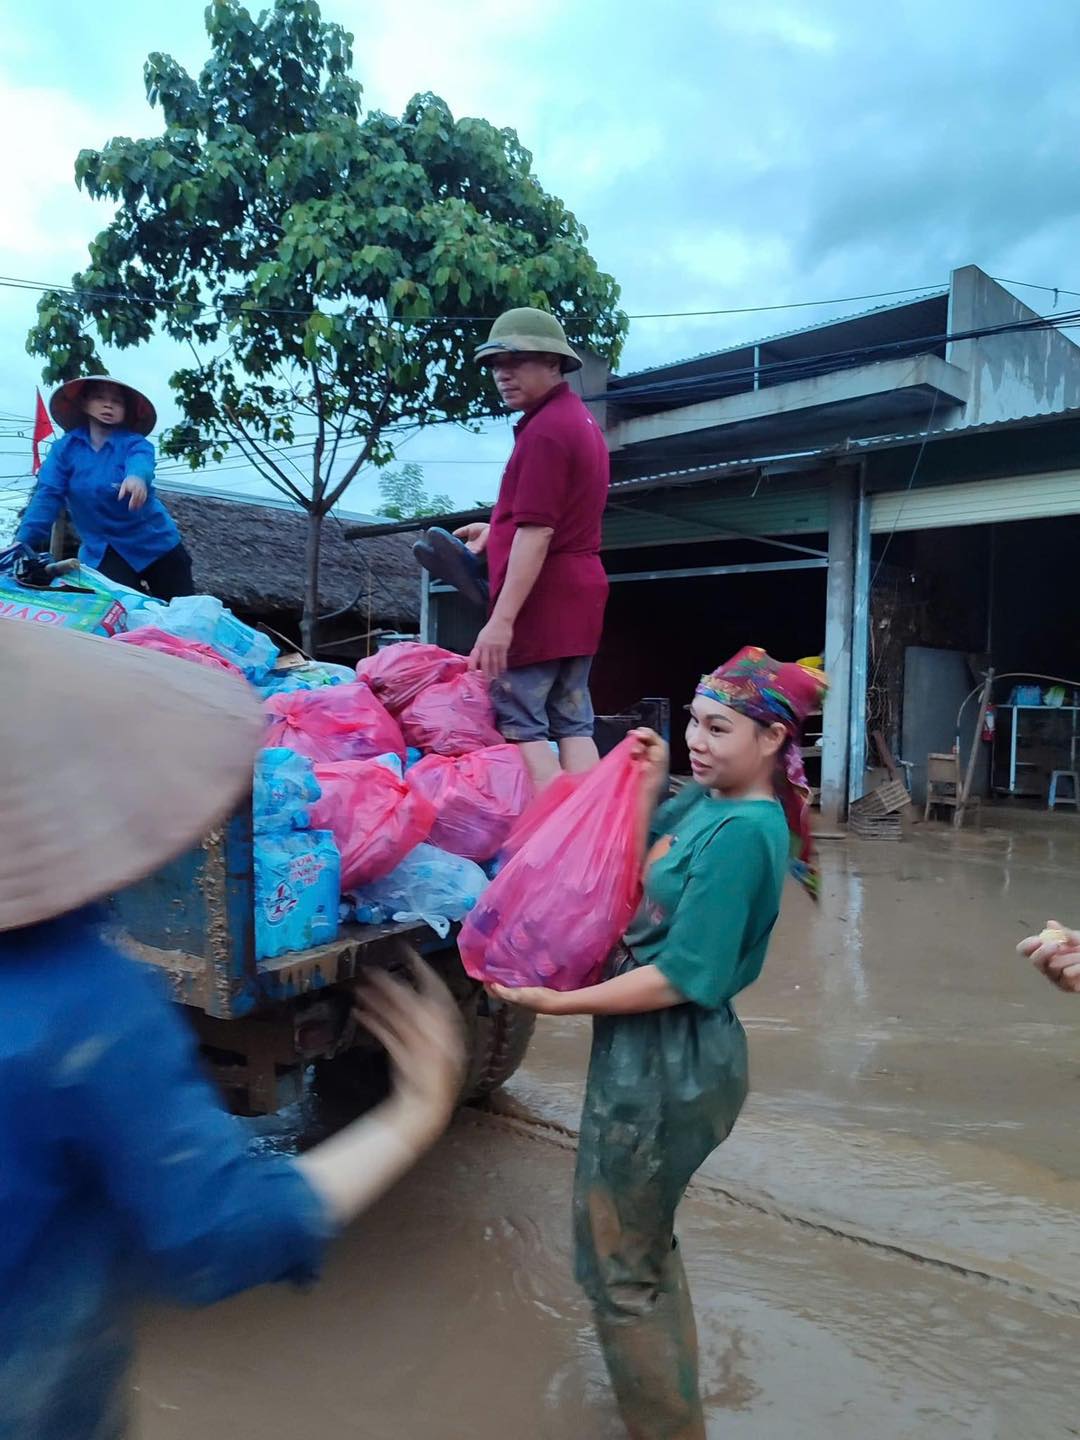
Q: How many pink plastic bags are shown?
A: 7